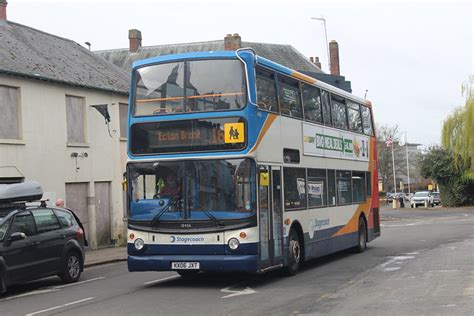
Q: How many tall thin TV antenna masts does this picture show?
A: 1